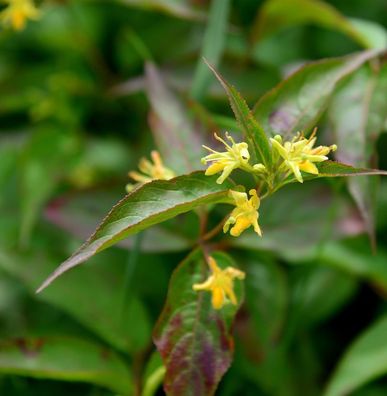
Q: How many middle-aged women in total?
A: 0